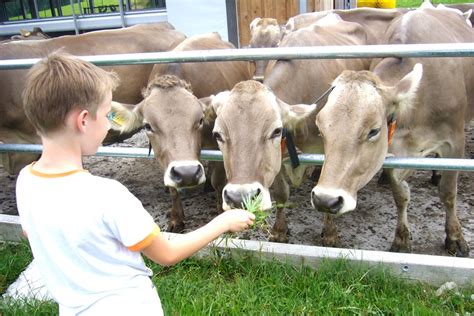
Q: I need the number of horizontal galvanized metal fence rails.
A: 2